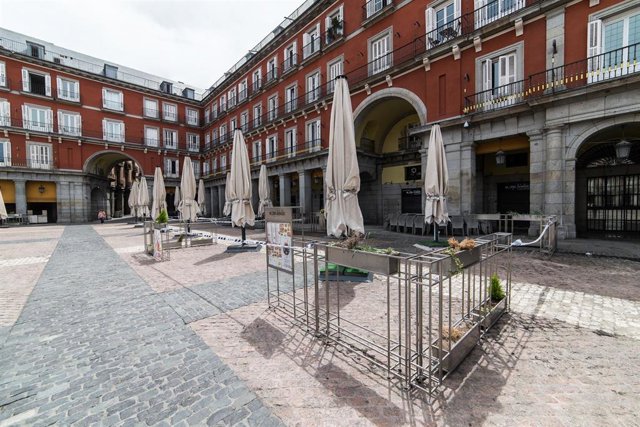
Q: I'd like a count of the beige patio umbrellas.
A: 12